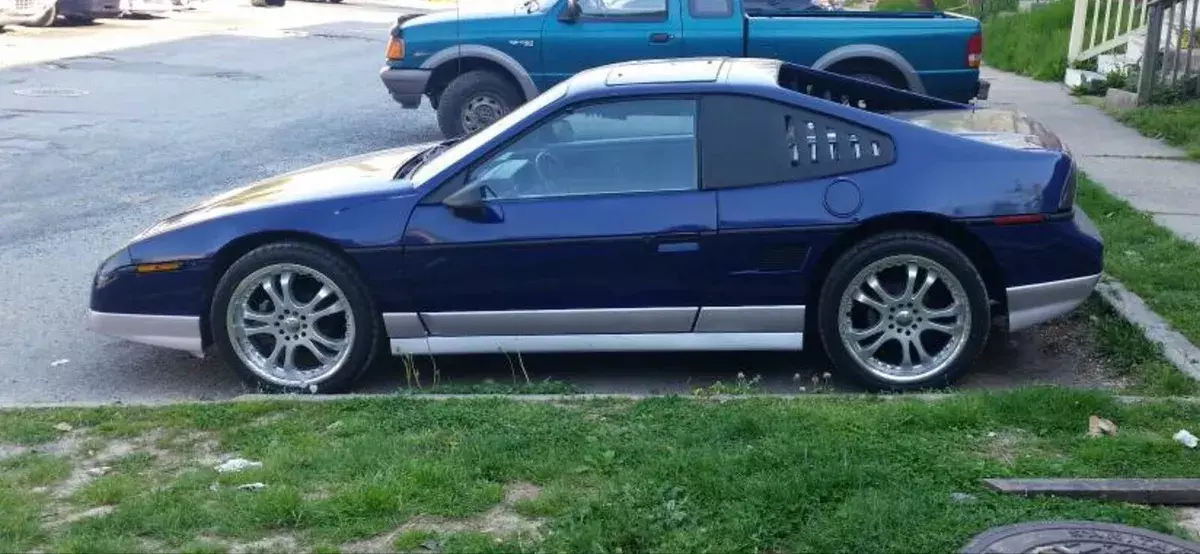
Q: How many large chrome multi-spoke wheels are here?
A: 2